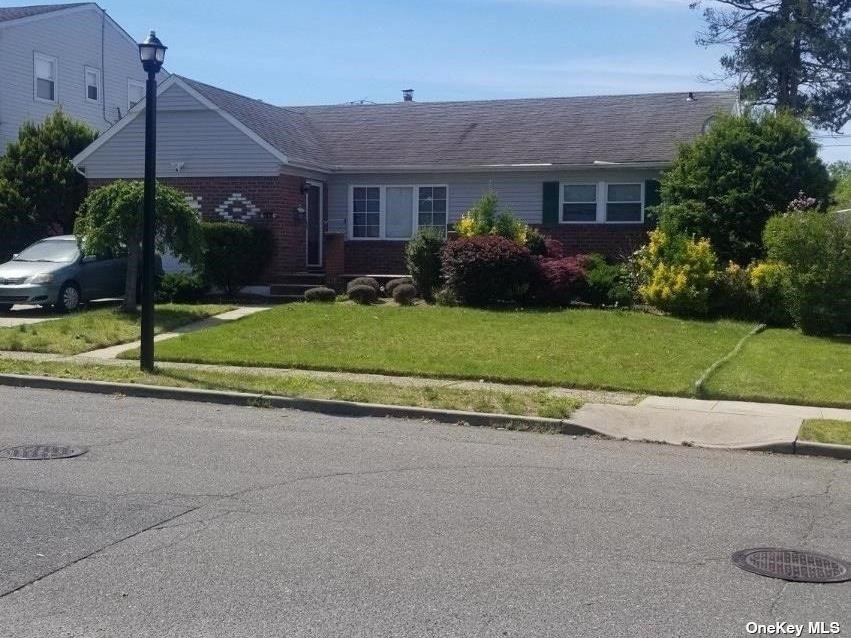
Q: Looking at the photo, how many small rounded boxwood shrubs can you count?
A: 5